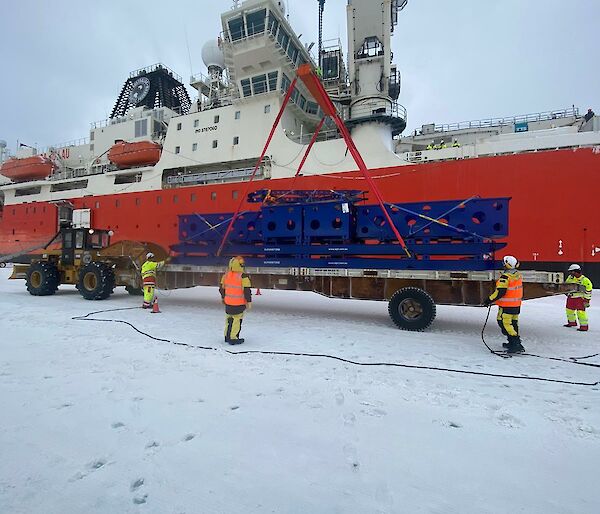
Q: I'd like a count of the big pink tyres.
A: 0